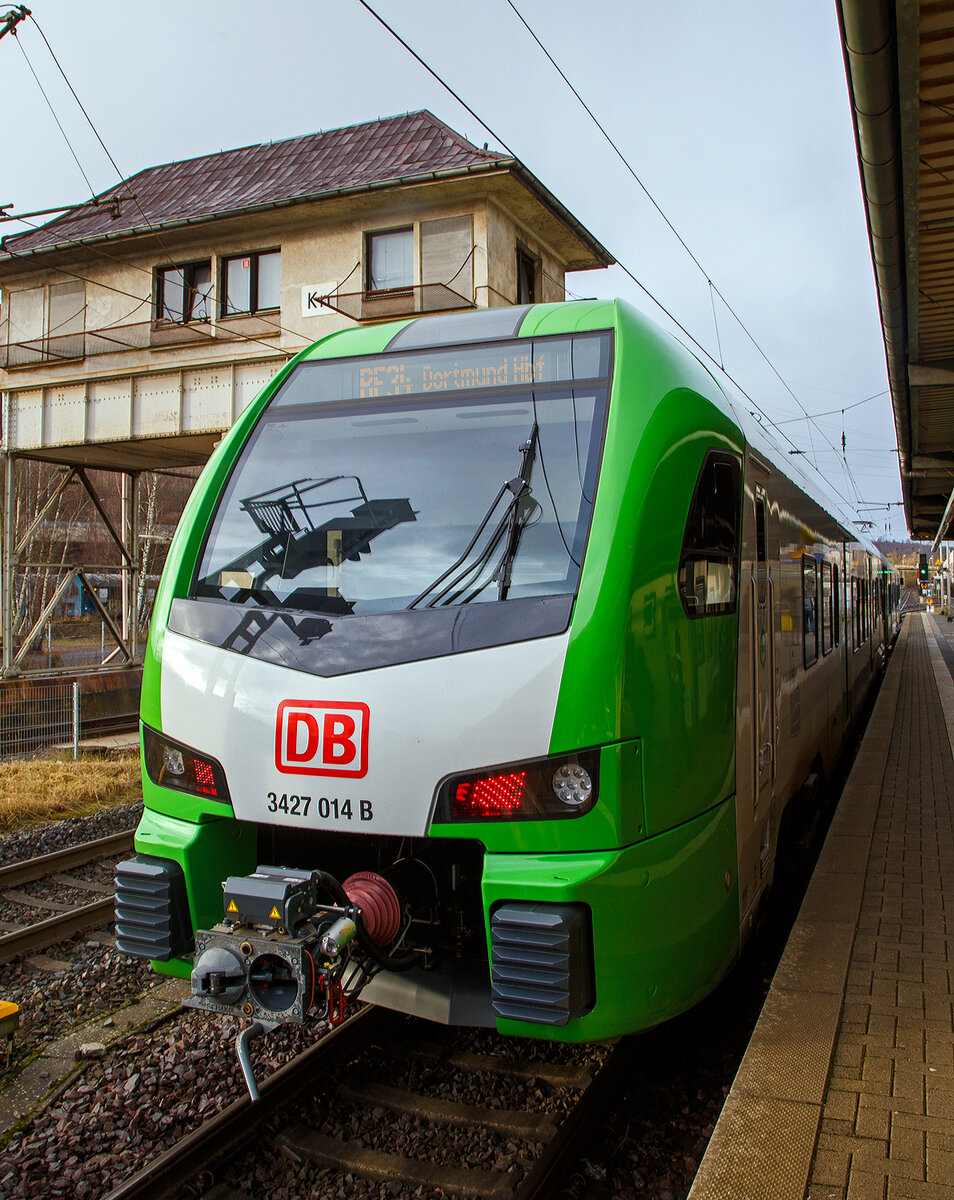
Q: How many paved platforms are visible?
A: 1